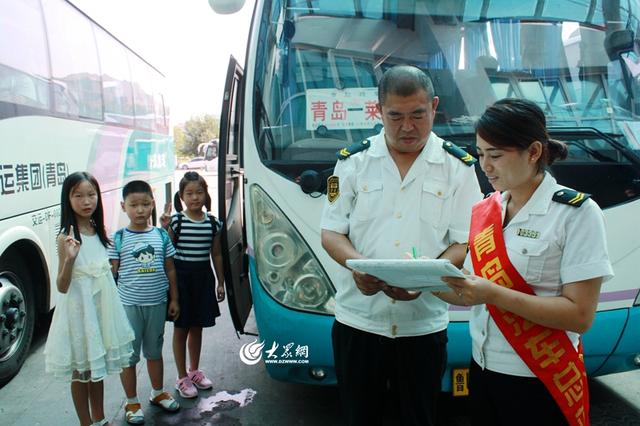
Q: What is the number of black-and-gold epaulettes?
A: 3